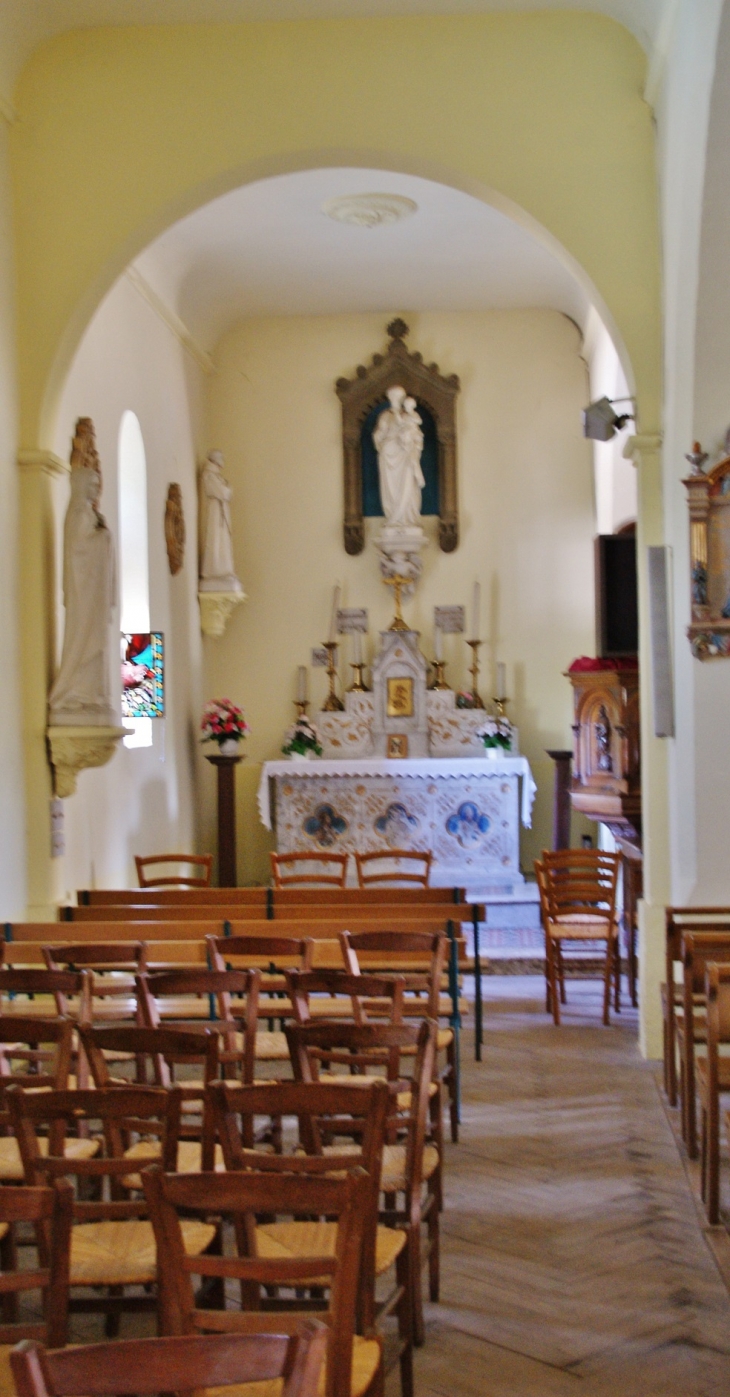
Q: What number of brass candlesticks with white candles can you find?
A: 6